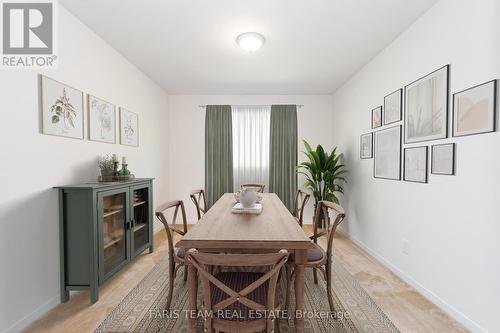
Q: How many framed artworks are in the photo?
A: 11